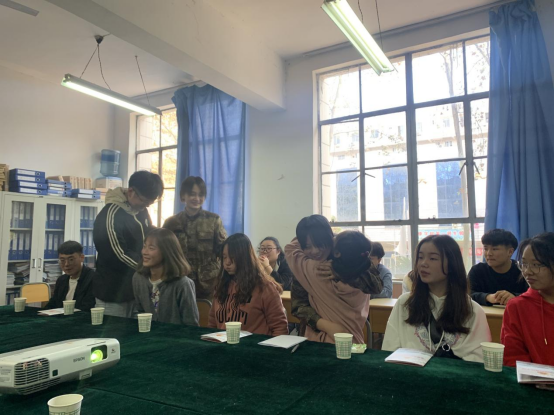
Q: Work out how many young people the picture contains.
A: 12